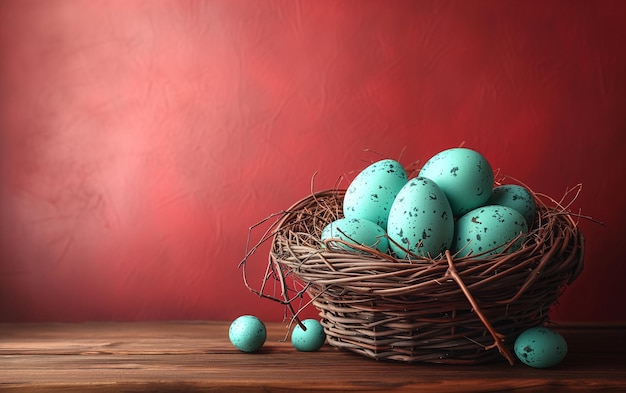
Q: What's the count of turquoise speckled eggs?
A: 9